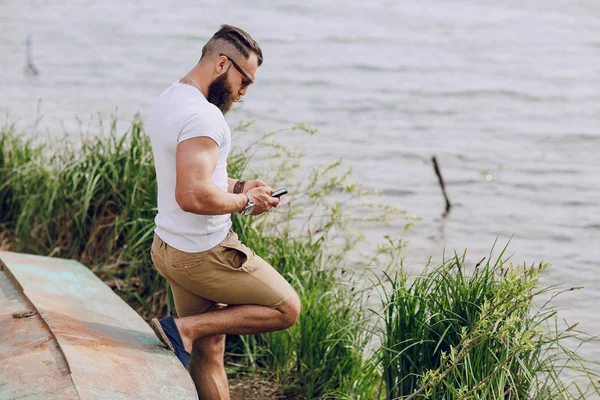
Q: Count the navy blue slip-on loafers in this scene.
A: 1